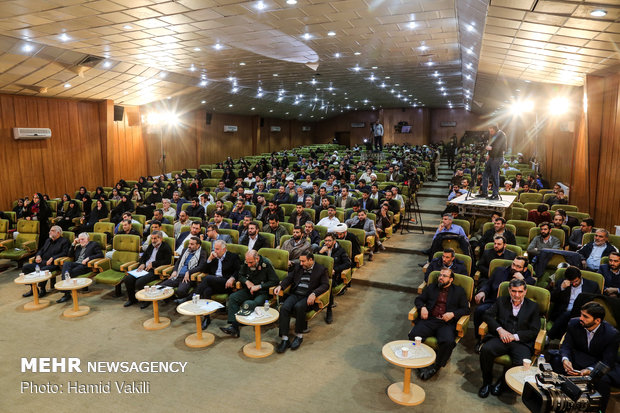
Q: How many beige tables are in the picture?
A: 7